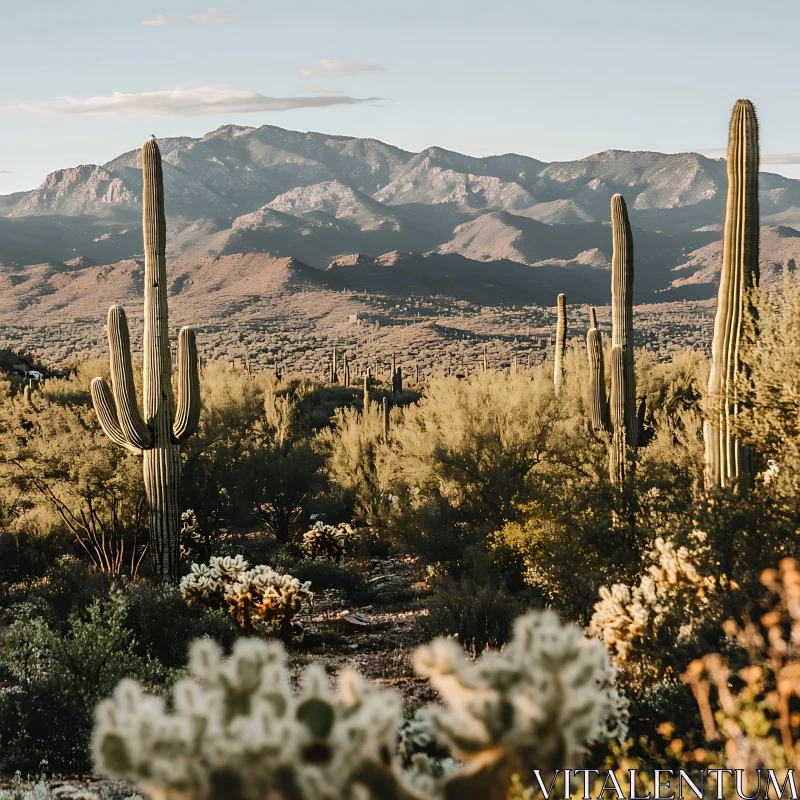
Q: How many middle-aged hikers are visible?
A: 0